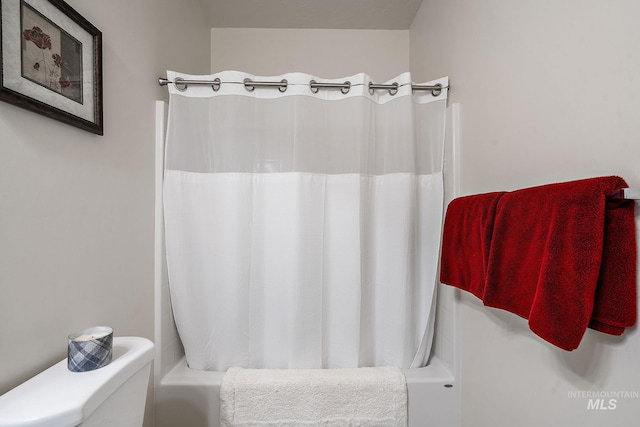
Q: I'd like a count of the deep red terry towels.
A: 2